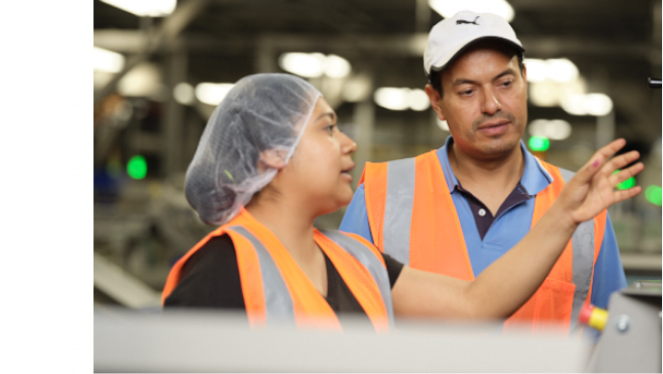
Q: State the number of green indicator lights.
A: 4